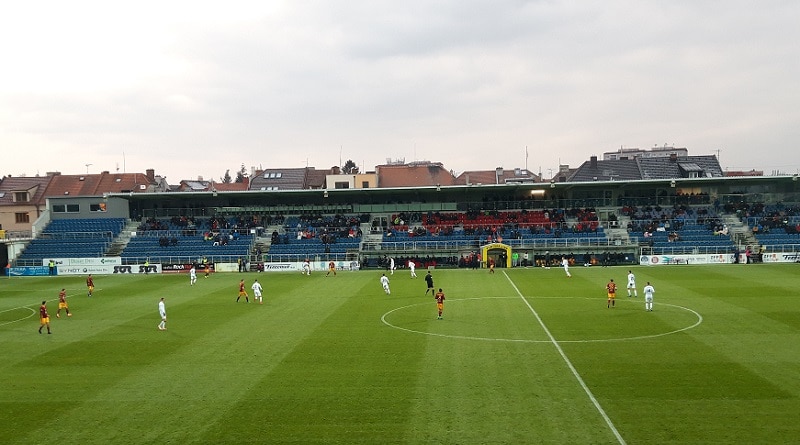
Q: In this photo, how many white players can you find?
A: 10